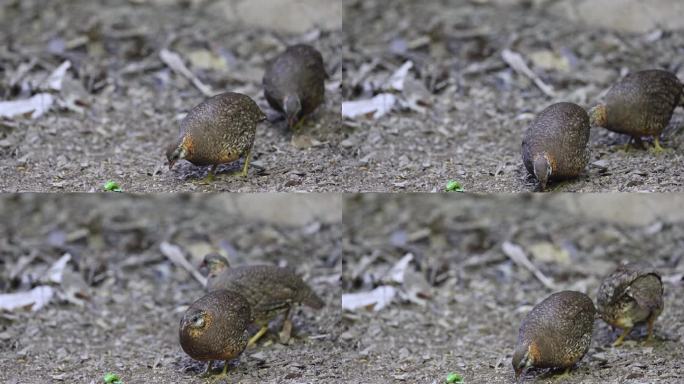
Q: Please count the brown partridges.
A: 8